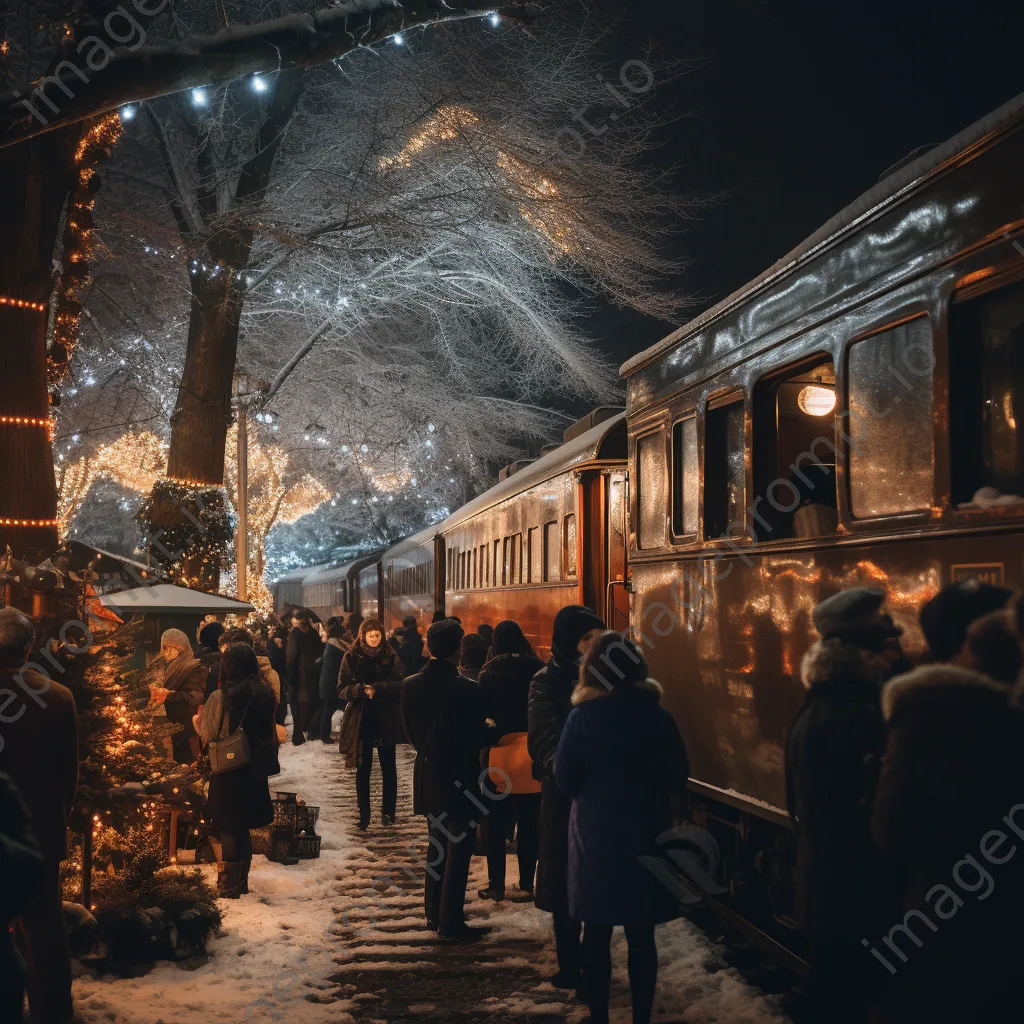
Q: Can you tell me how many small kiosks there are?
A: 1